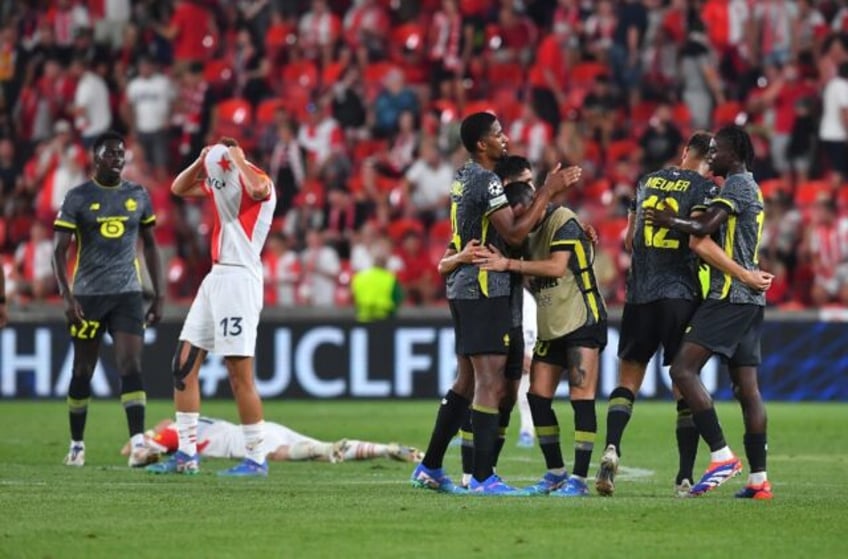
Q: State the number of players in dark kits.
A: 6